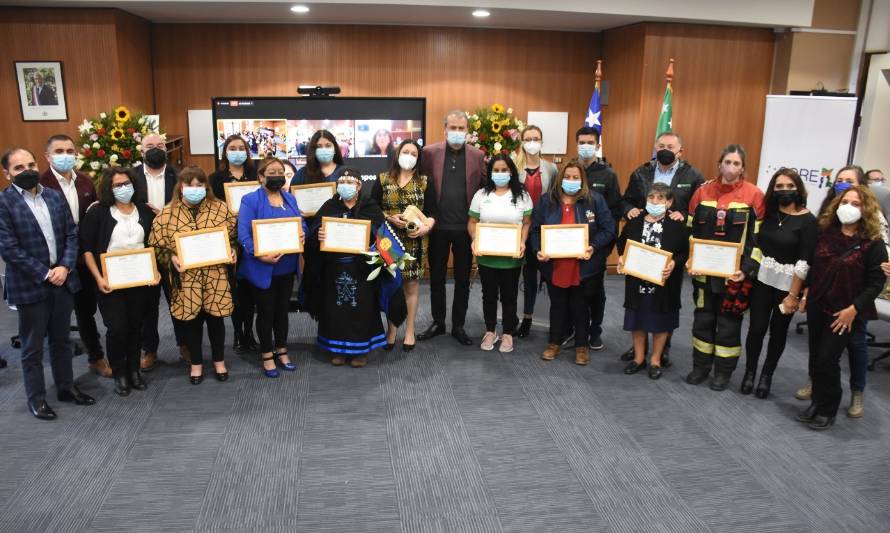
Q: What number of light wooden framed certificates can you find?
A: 10